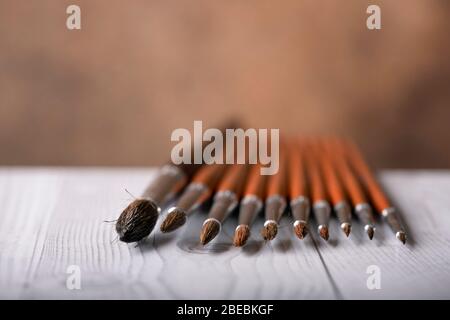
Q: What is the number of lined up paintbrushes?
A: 10